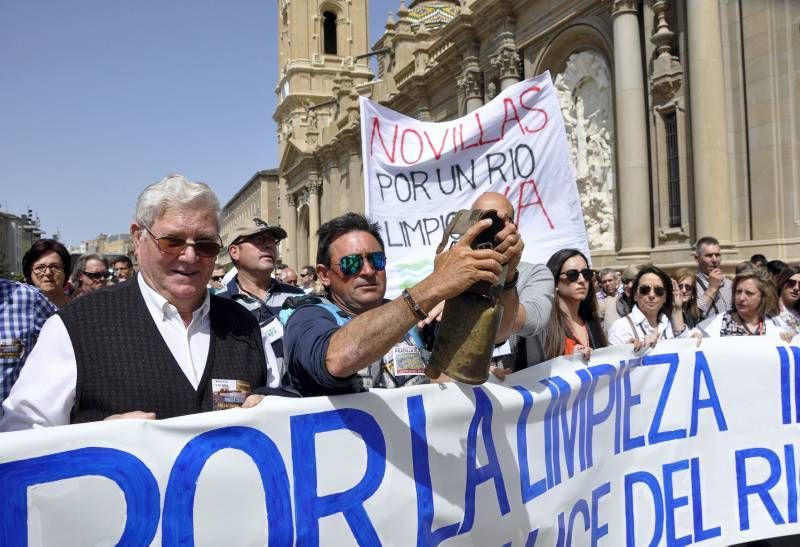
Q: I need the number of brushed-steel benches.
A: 0